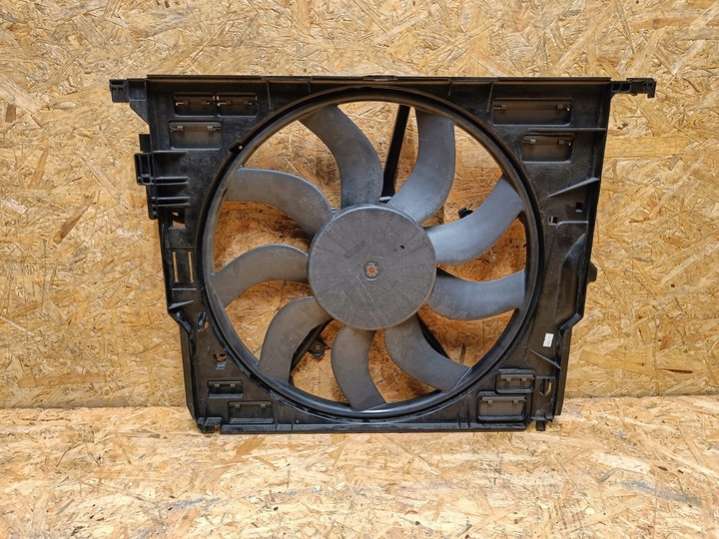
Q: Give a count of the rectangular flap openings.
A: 9